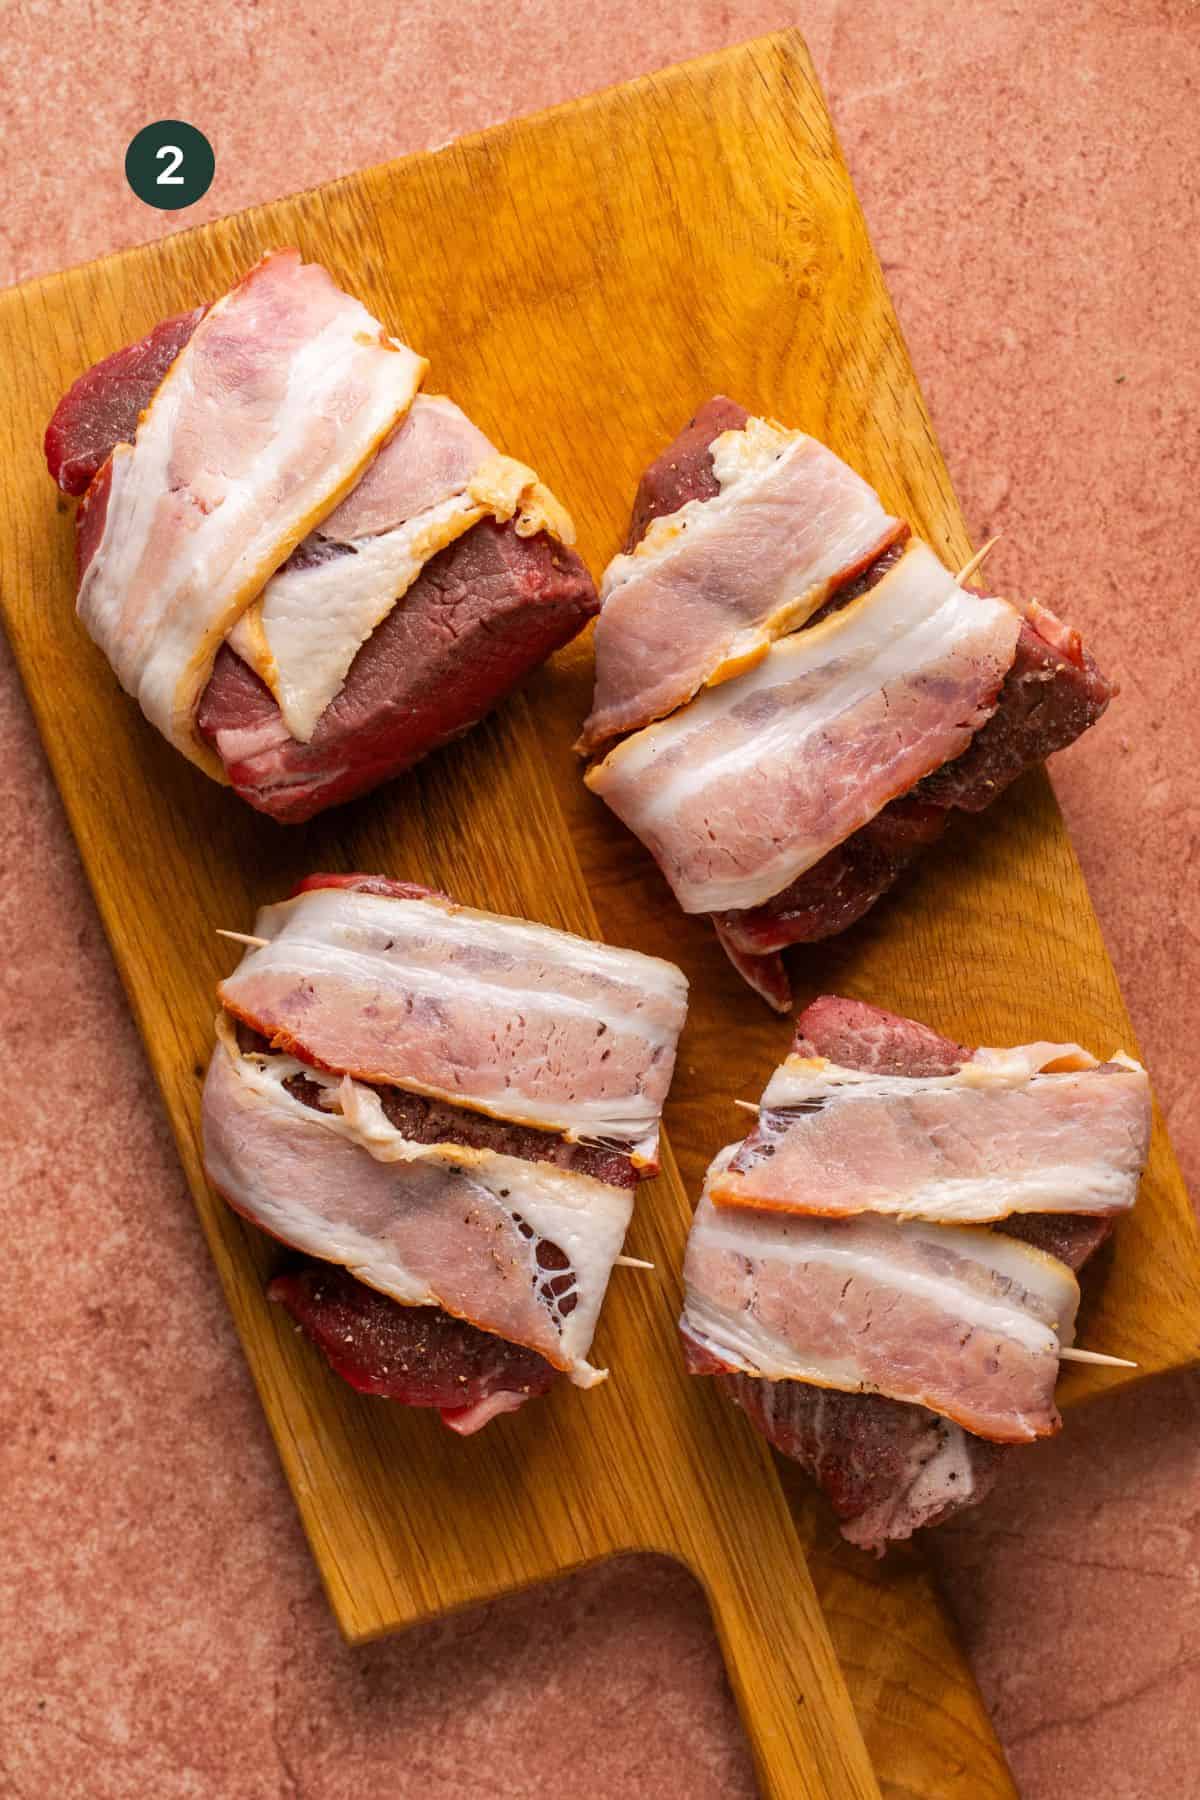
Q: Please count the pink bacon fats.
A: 8